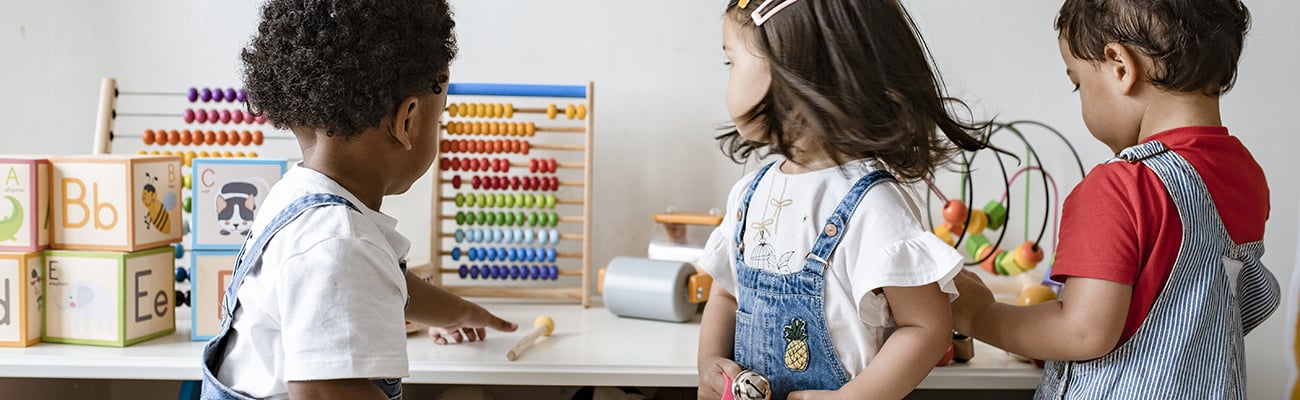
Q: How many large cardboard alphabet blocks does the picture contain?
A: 6